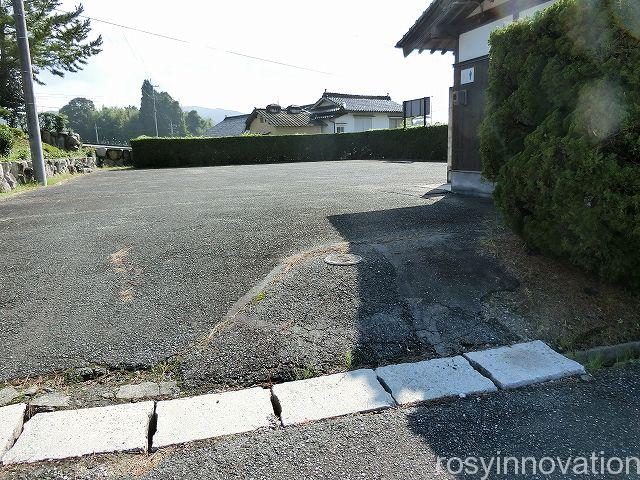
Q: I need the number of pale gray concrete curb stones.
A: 6